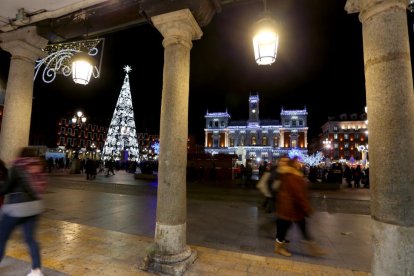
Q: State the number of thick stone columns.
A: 3